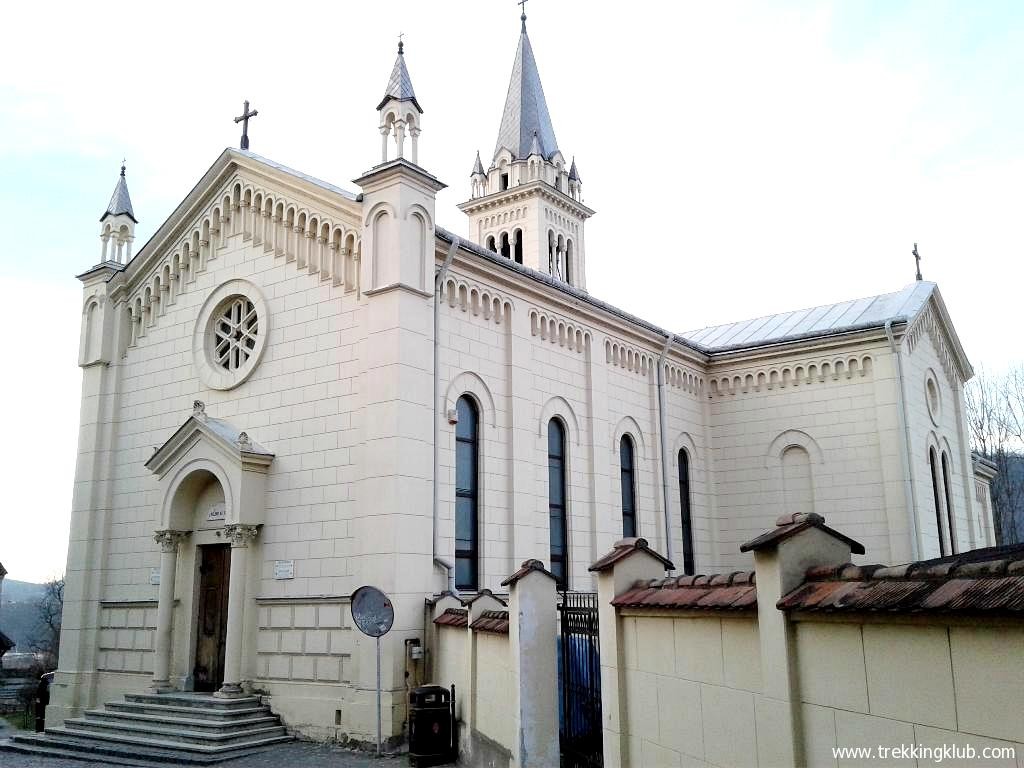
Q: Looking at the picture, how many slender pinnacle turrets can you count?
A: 5